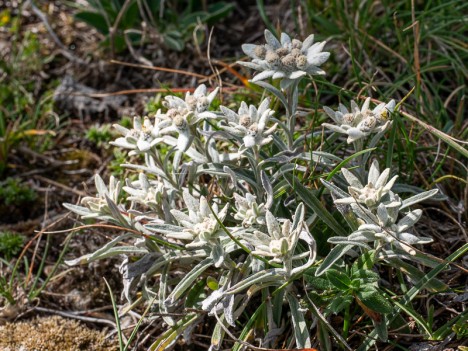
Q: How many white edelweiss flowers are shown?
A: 12